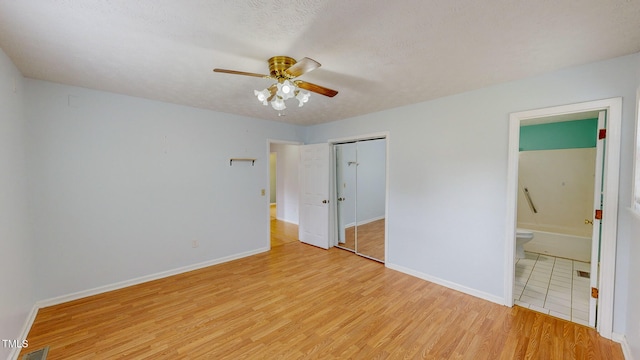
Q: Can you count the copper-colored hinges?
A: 3